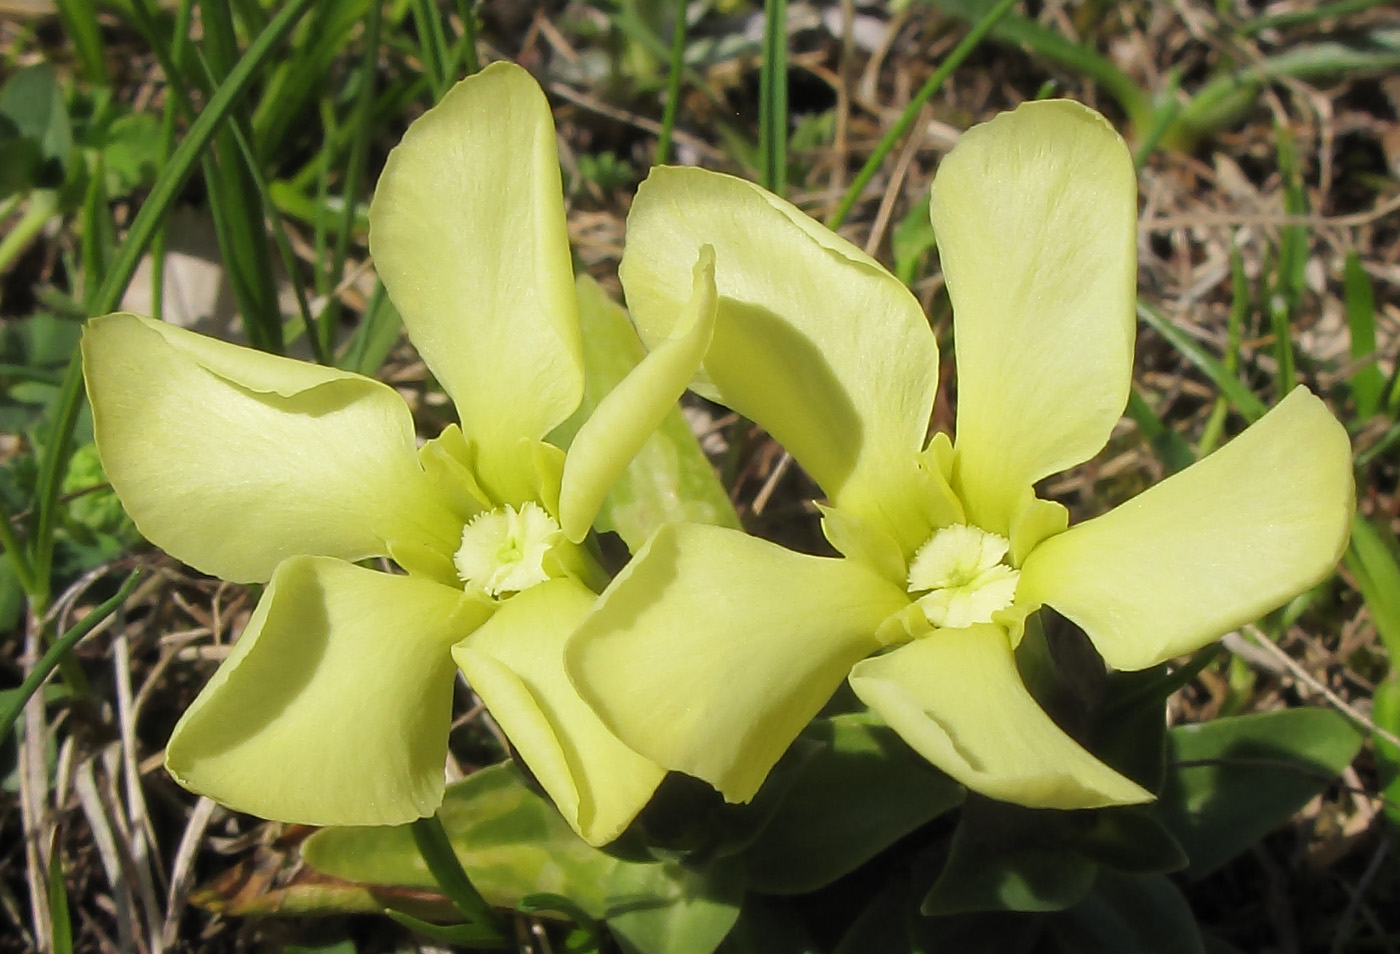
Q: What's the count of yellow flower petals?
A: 10